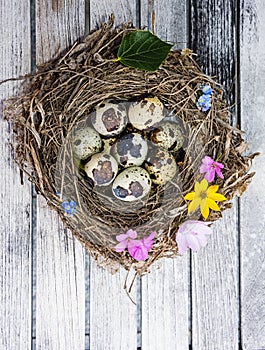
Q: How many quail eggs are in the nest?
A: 8